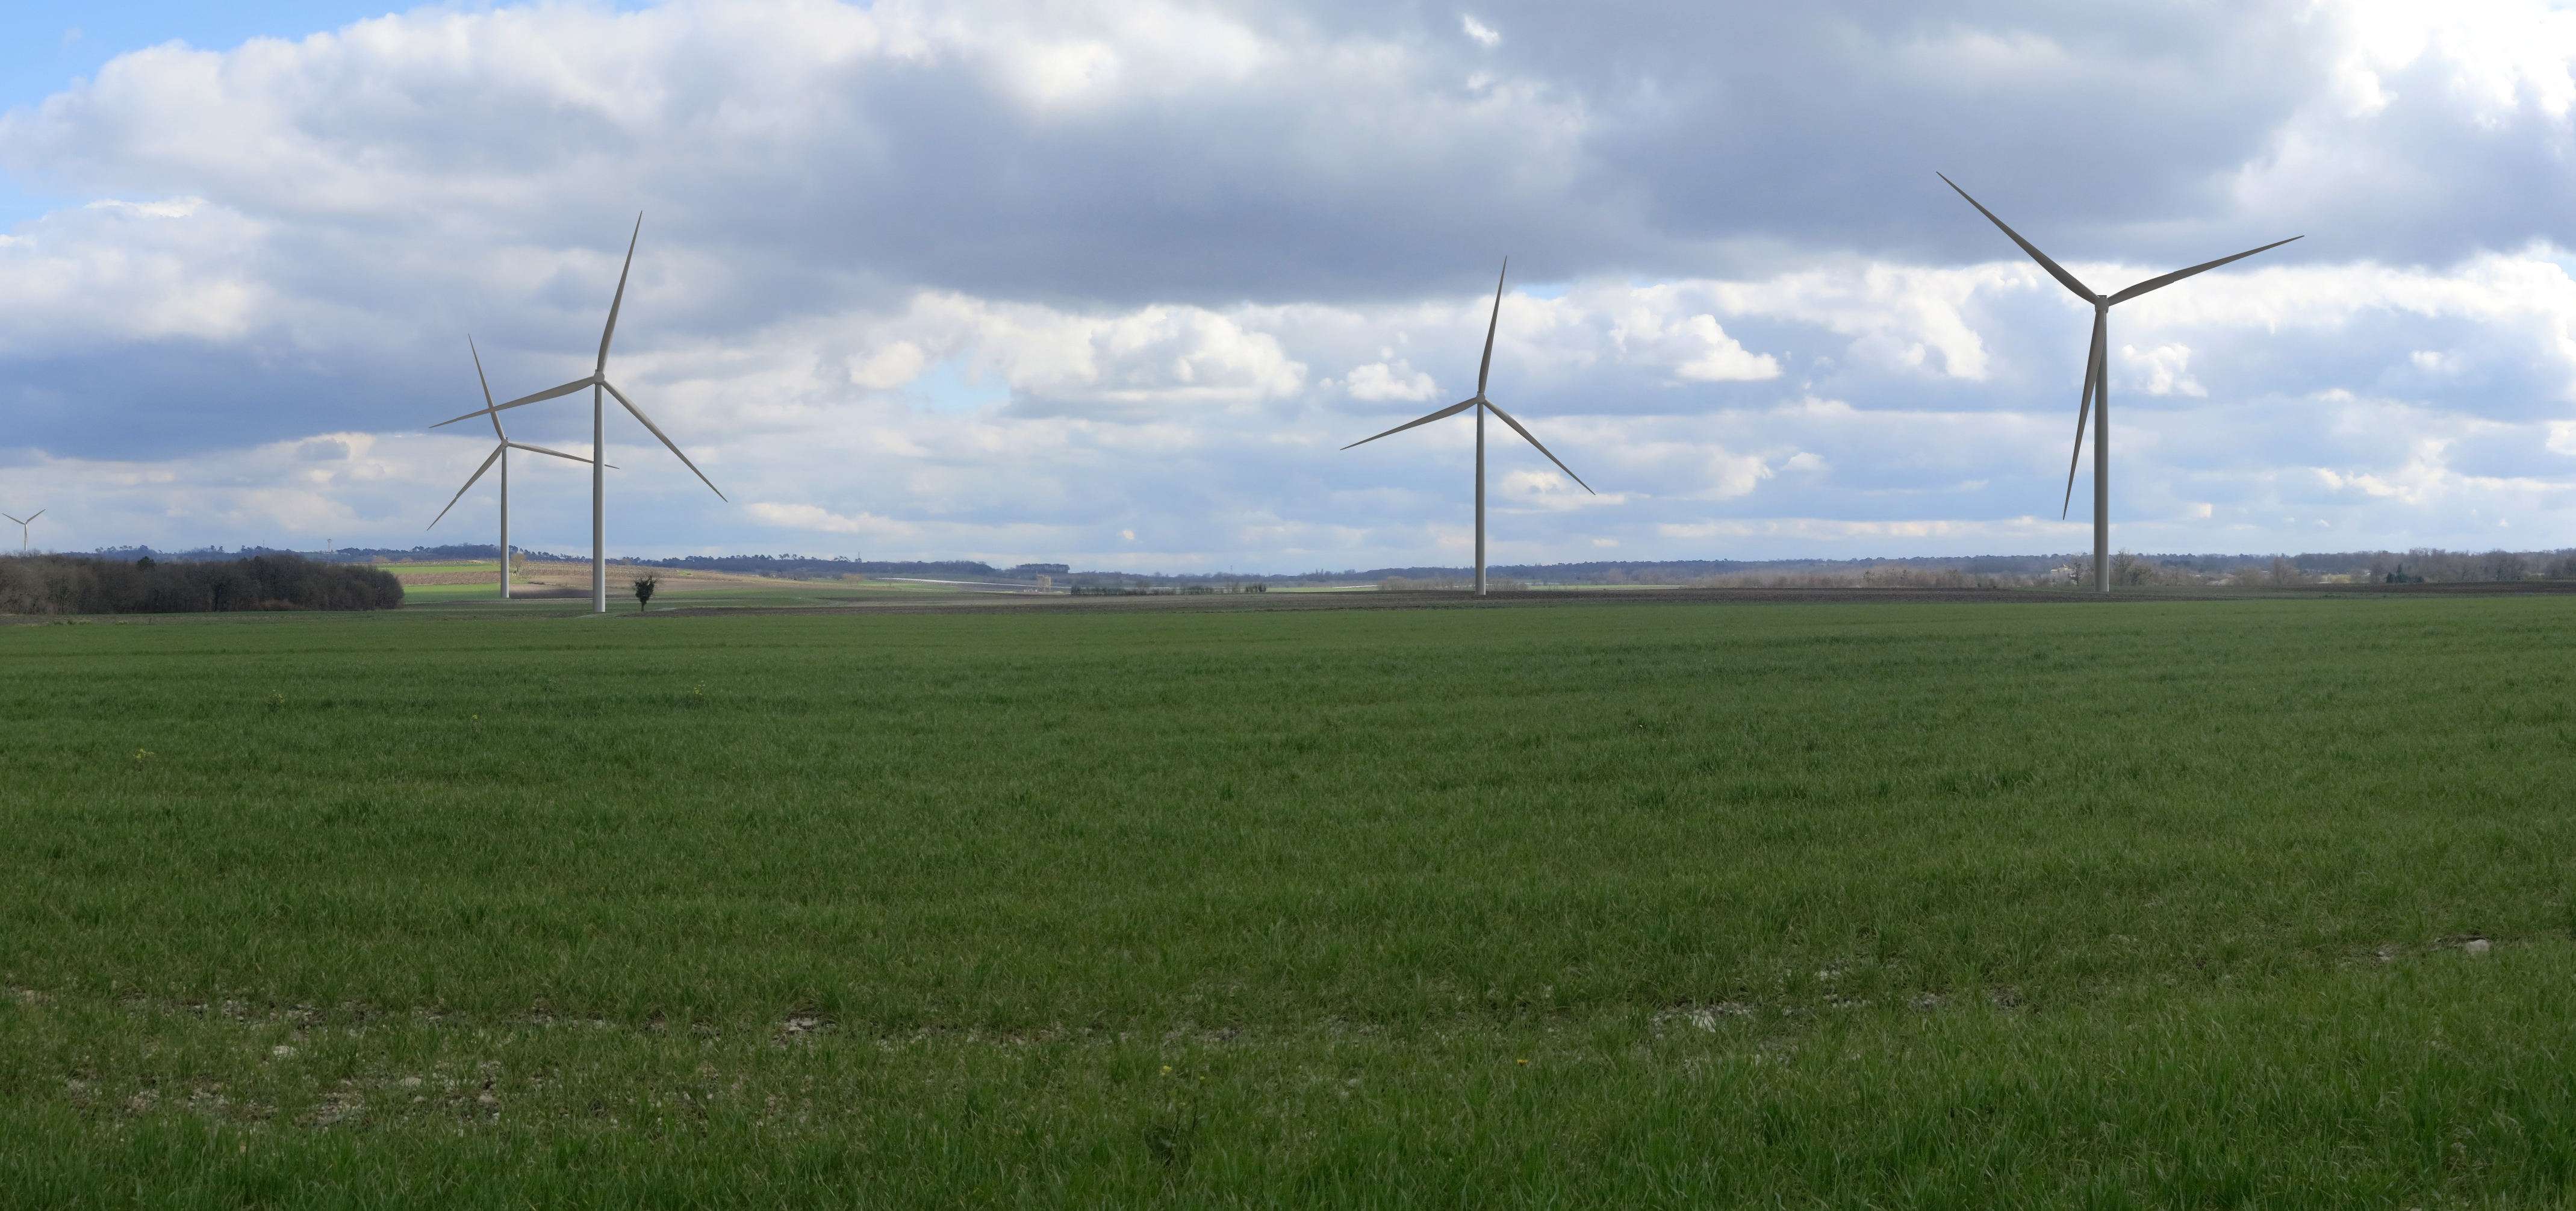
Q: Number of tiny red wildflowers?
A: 0